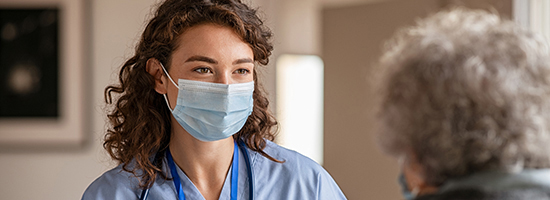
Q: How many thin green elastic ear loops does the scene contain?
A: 0